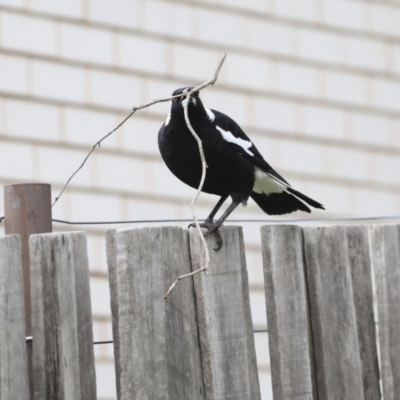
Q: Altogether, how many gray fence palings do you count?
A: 7